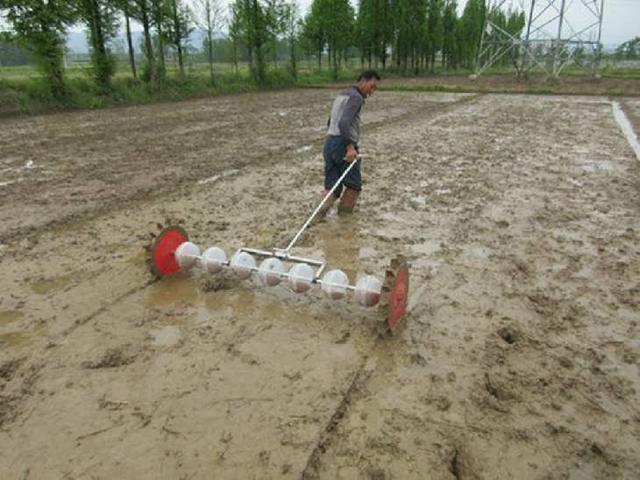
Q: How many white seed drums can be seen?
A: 7